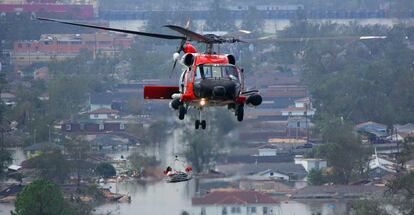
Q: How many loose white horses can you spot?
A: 0